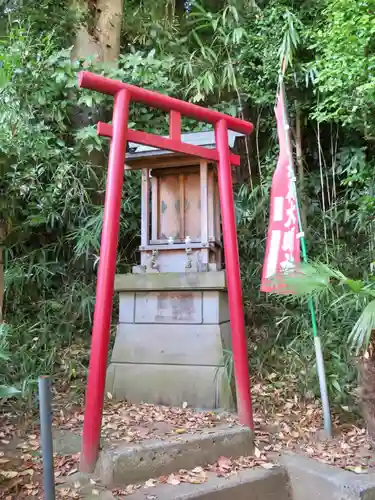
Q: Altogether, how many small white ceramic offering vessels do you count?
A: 2